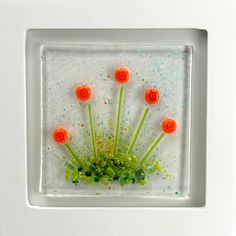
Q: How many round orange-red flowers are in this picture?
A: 5